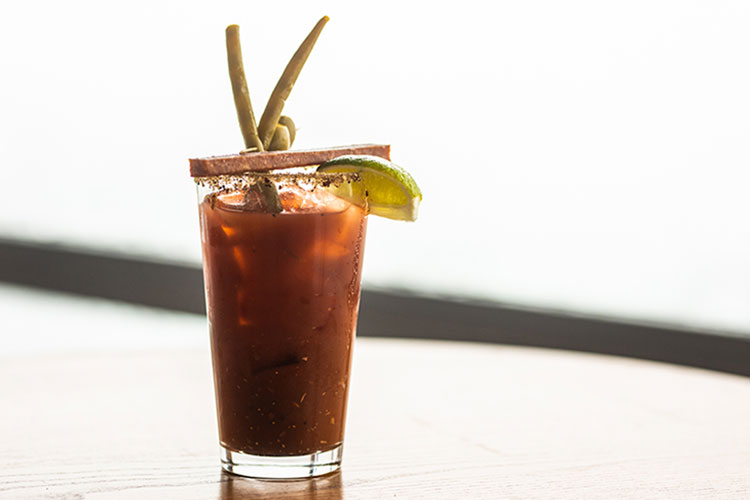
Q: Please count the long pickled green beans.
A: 2